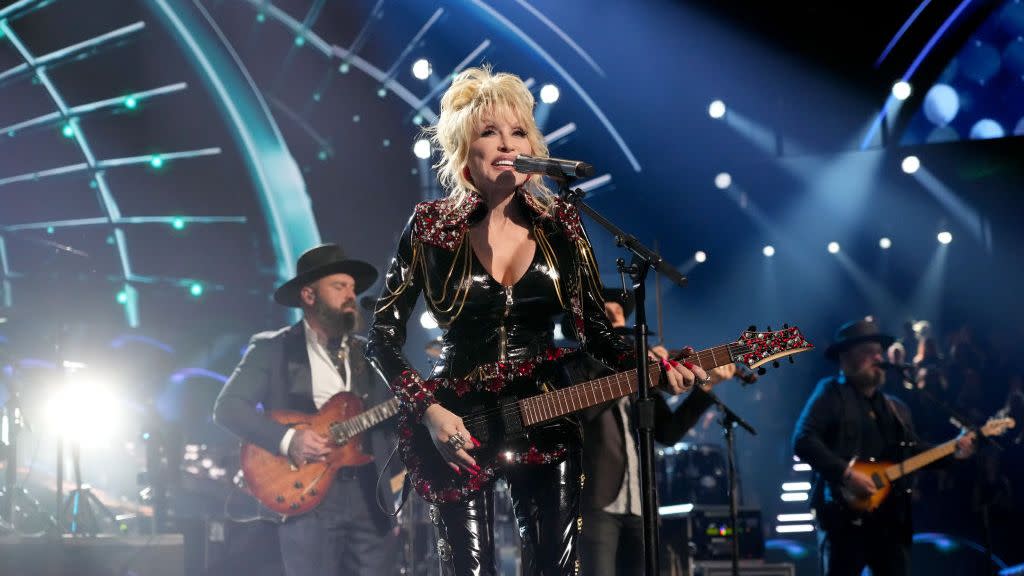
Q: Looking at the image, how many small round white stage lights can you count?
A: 13